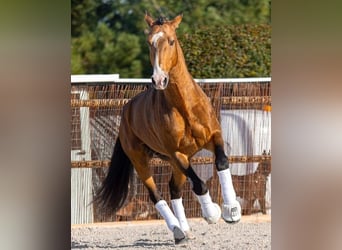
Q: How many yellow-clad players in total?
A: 0